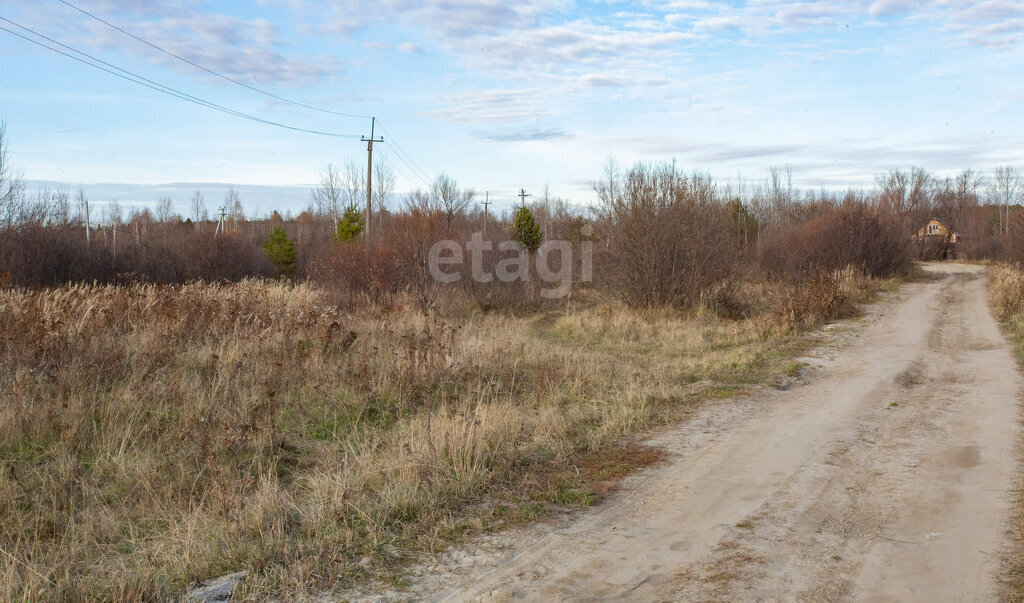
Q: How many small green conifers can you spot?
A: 3